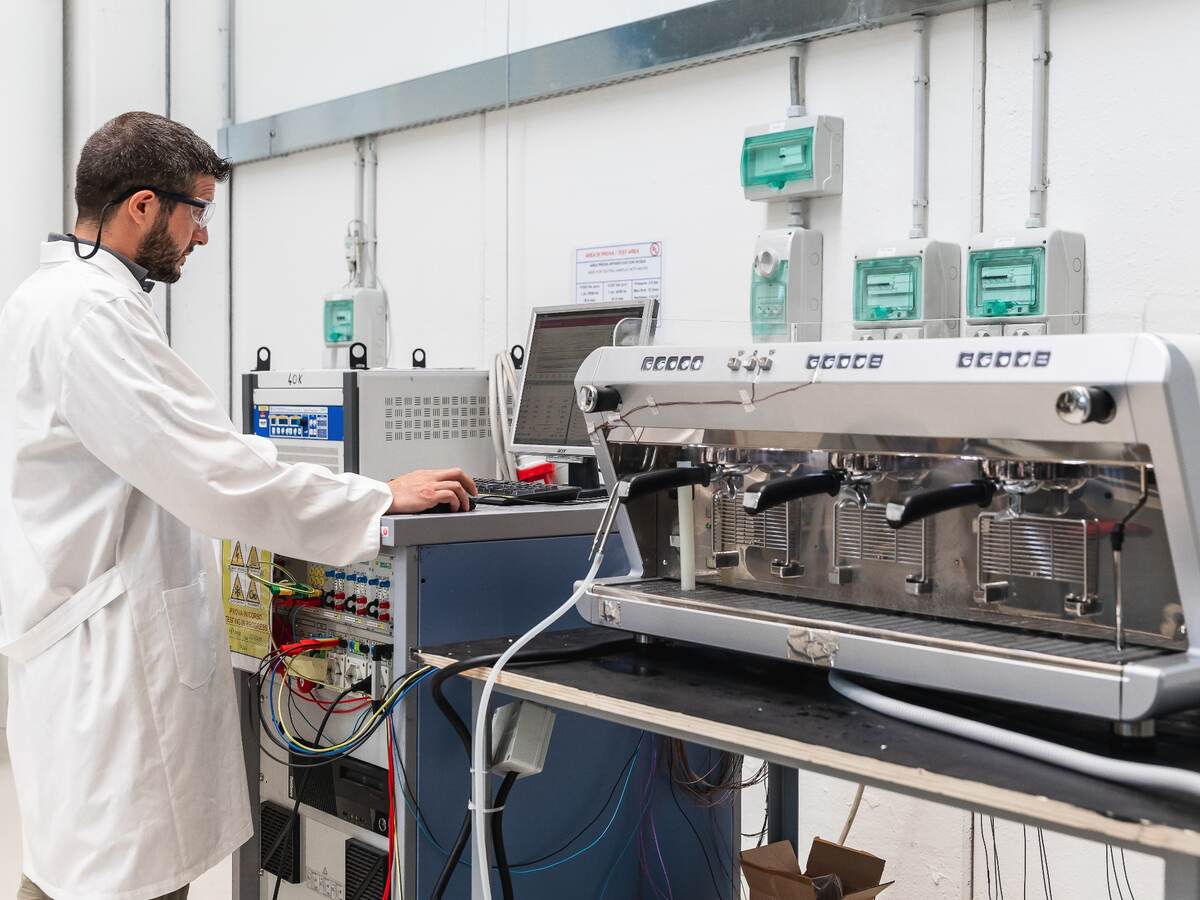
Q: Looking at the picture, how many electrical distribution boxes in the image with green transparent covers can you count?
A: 5